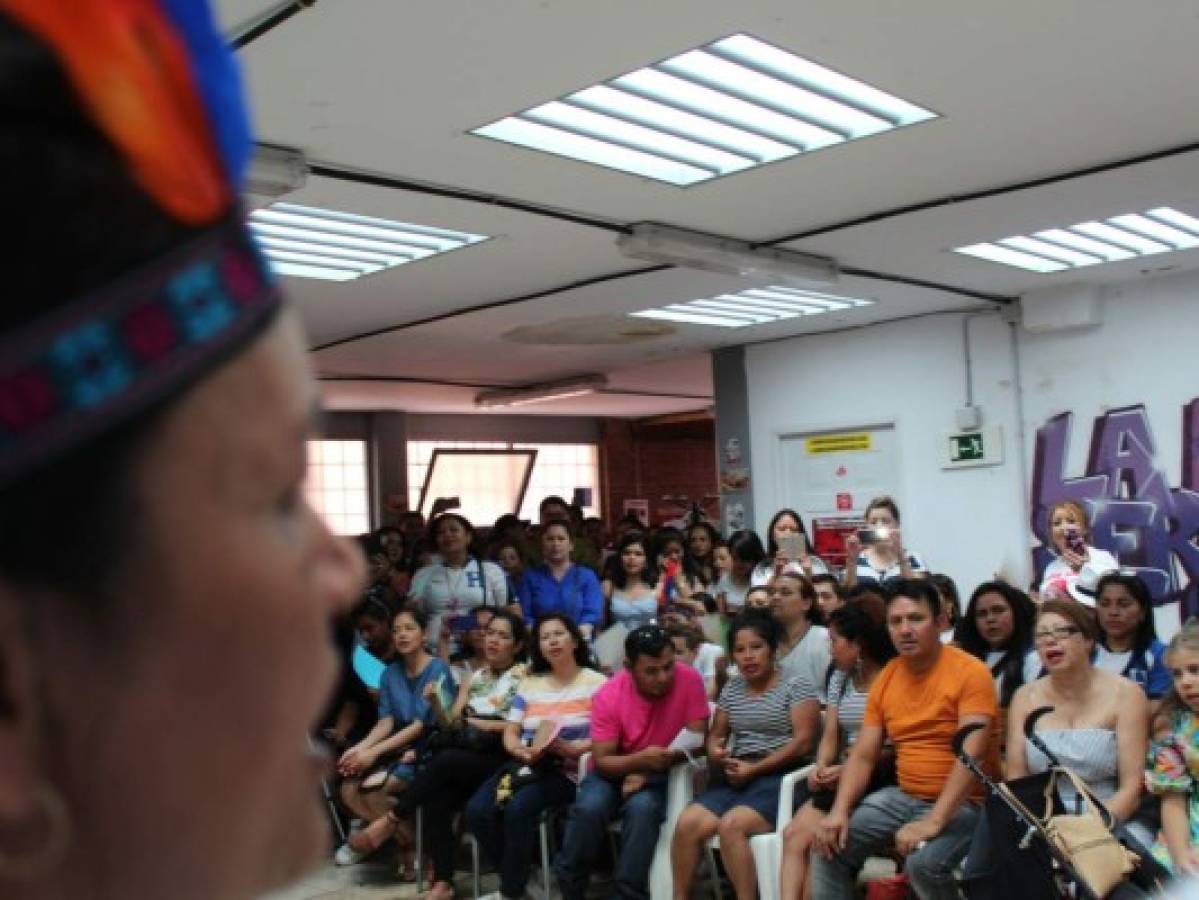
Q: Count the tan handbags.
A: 1